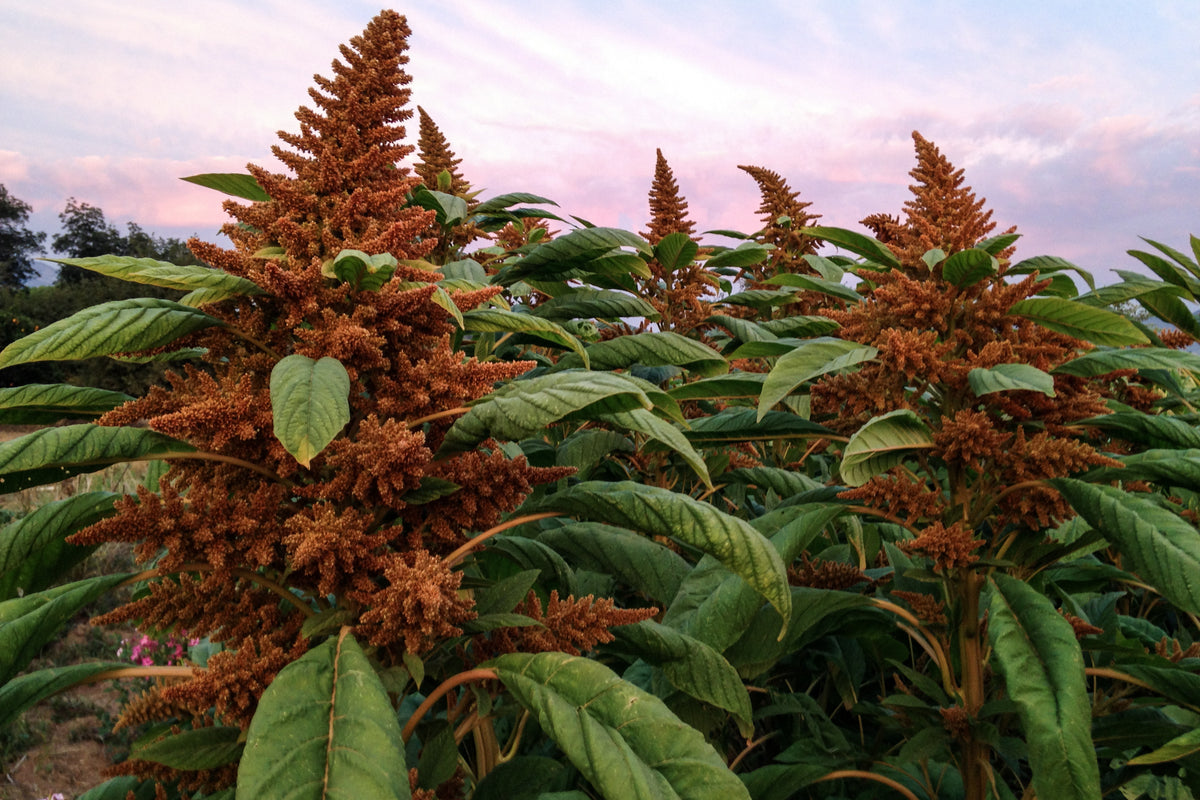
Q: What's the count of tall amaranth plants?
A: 5